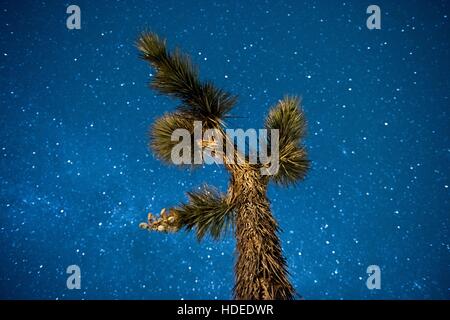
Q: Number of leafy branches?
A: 4